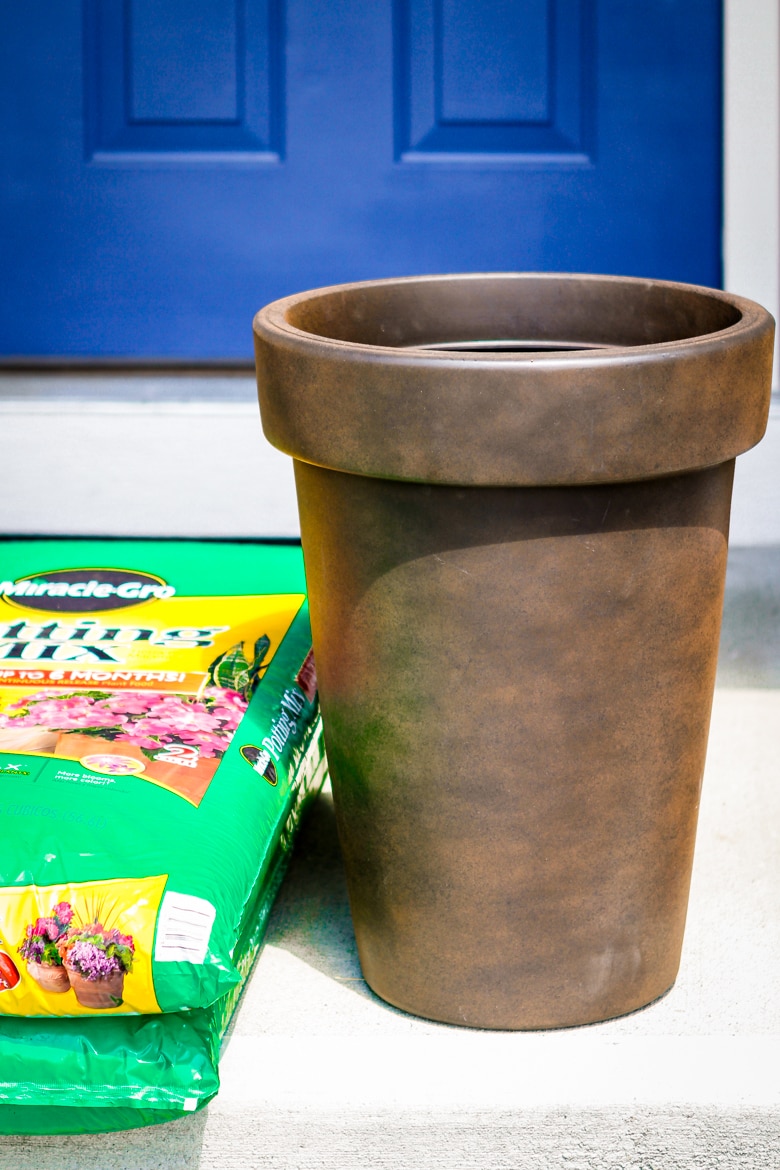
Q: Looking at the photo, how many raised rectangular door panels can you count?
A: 2